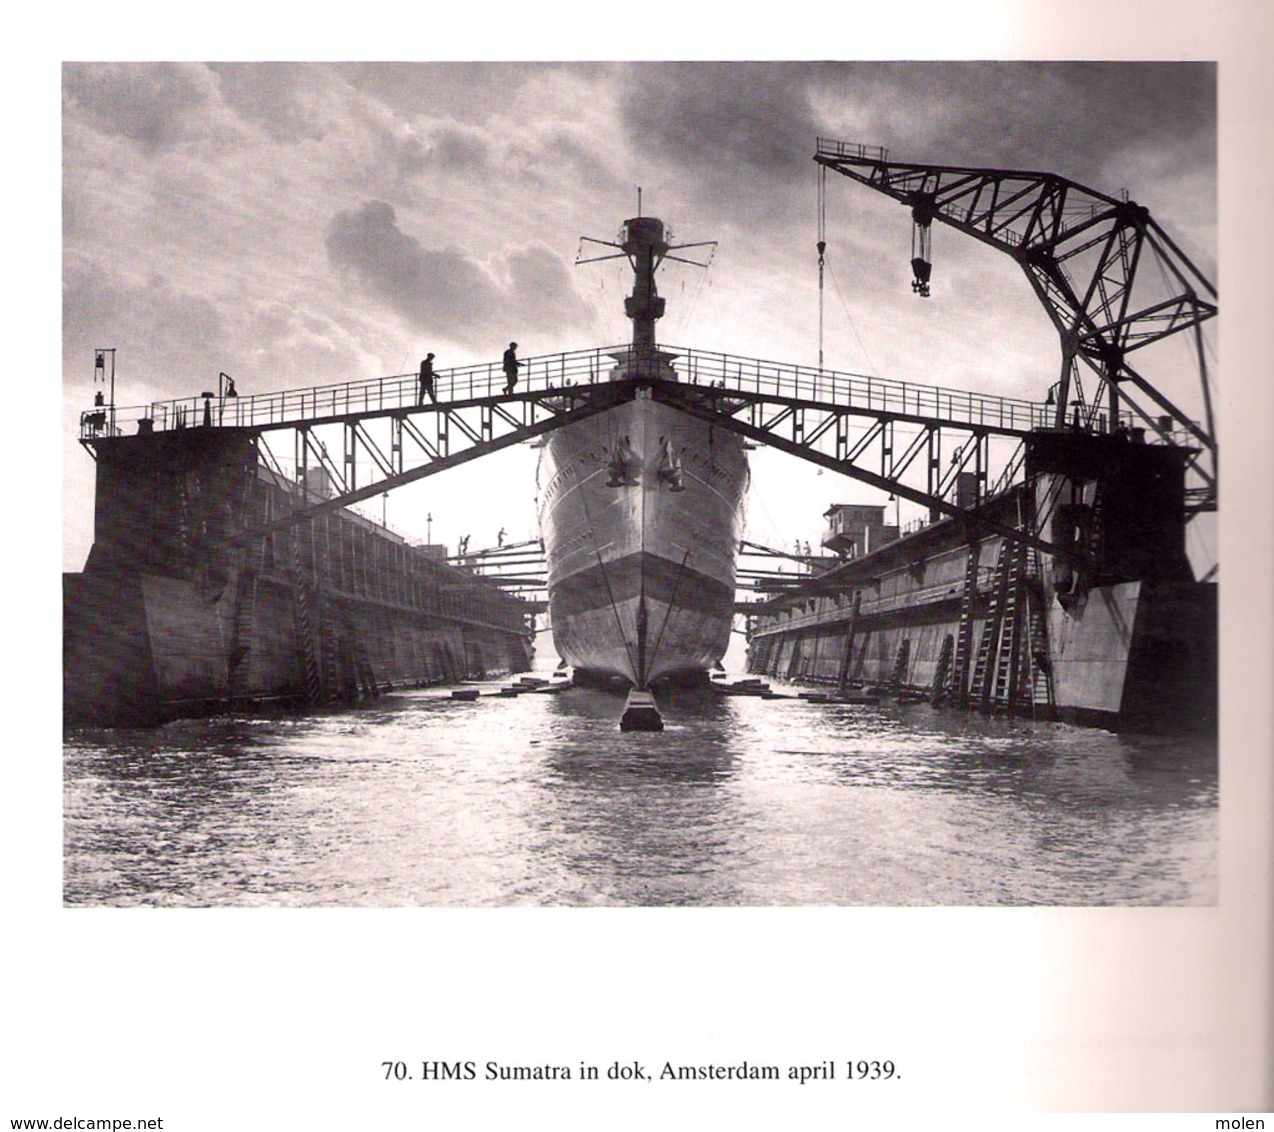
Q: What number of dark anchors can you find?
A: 2